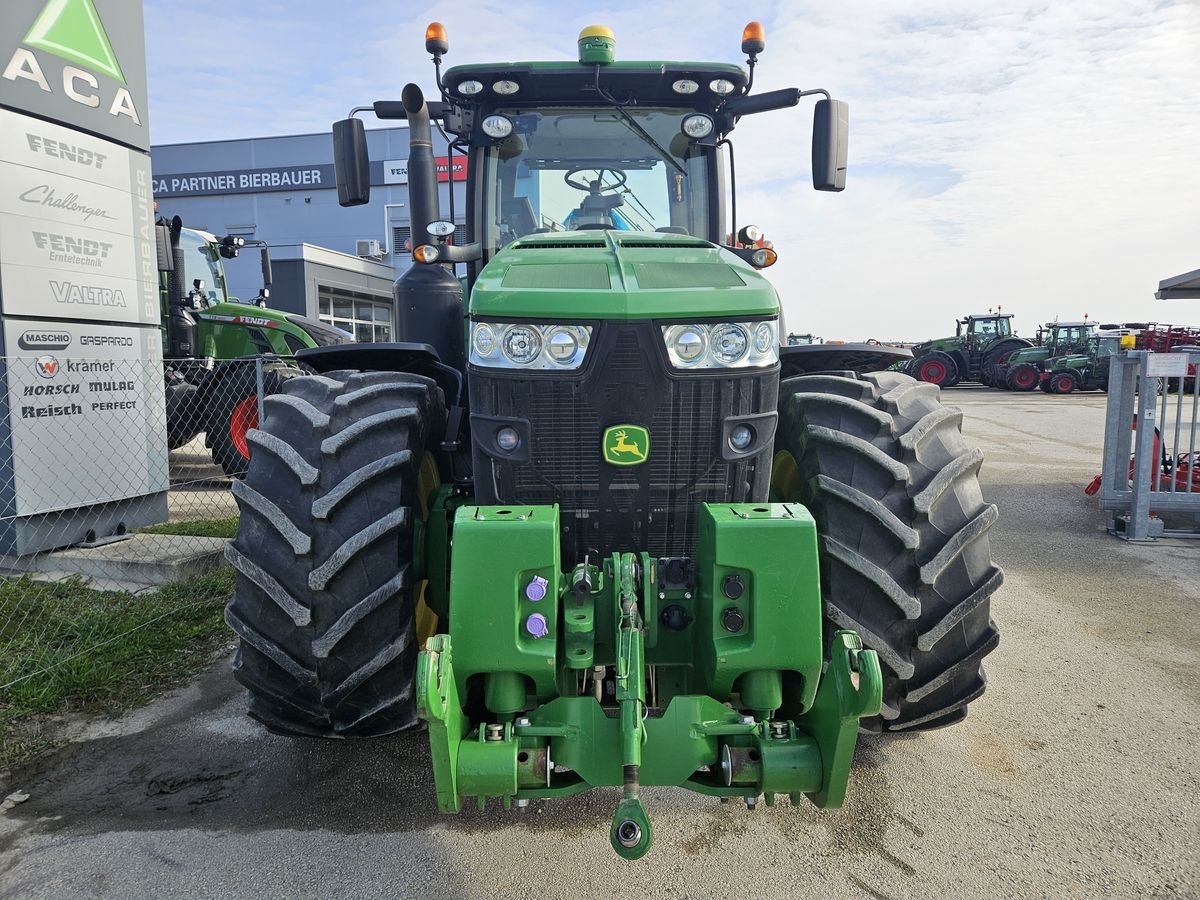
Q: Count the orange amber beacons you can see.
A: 2